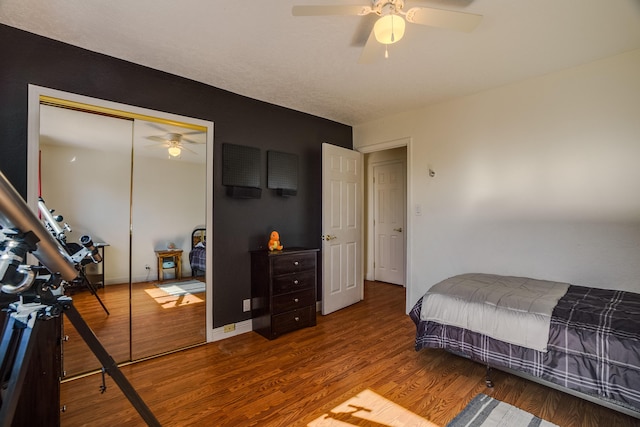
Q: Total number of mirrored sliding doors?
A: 2